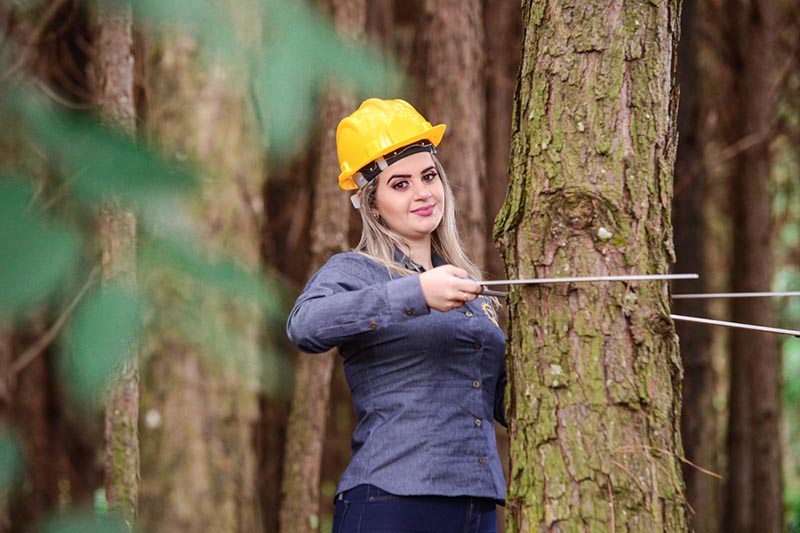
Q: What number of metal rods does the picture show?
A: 3